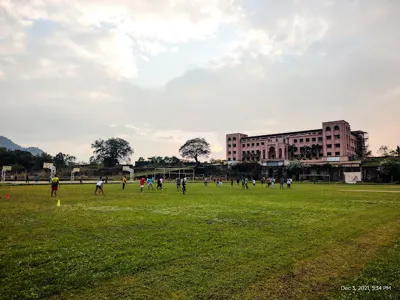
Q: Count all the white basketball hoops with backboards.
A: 4